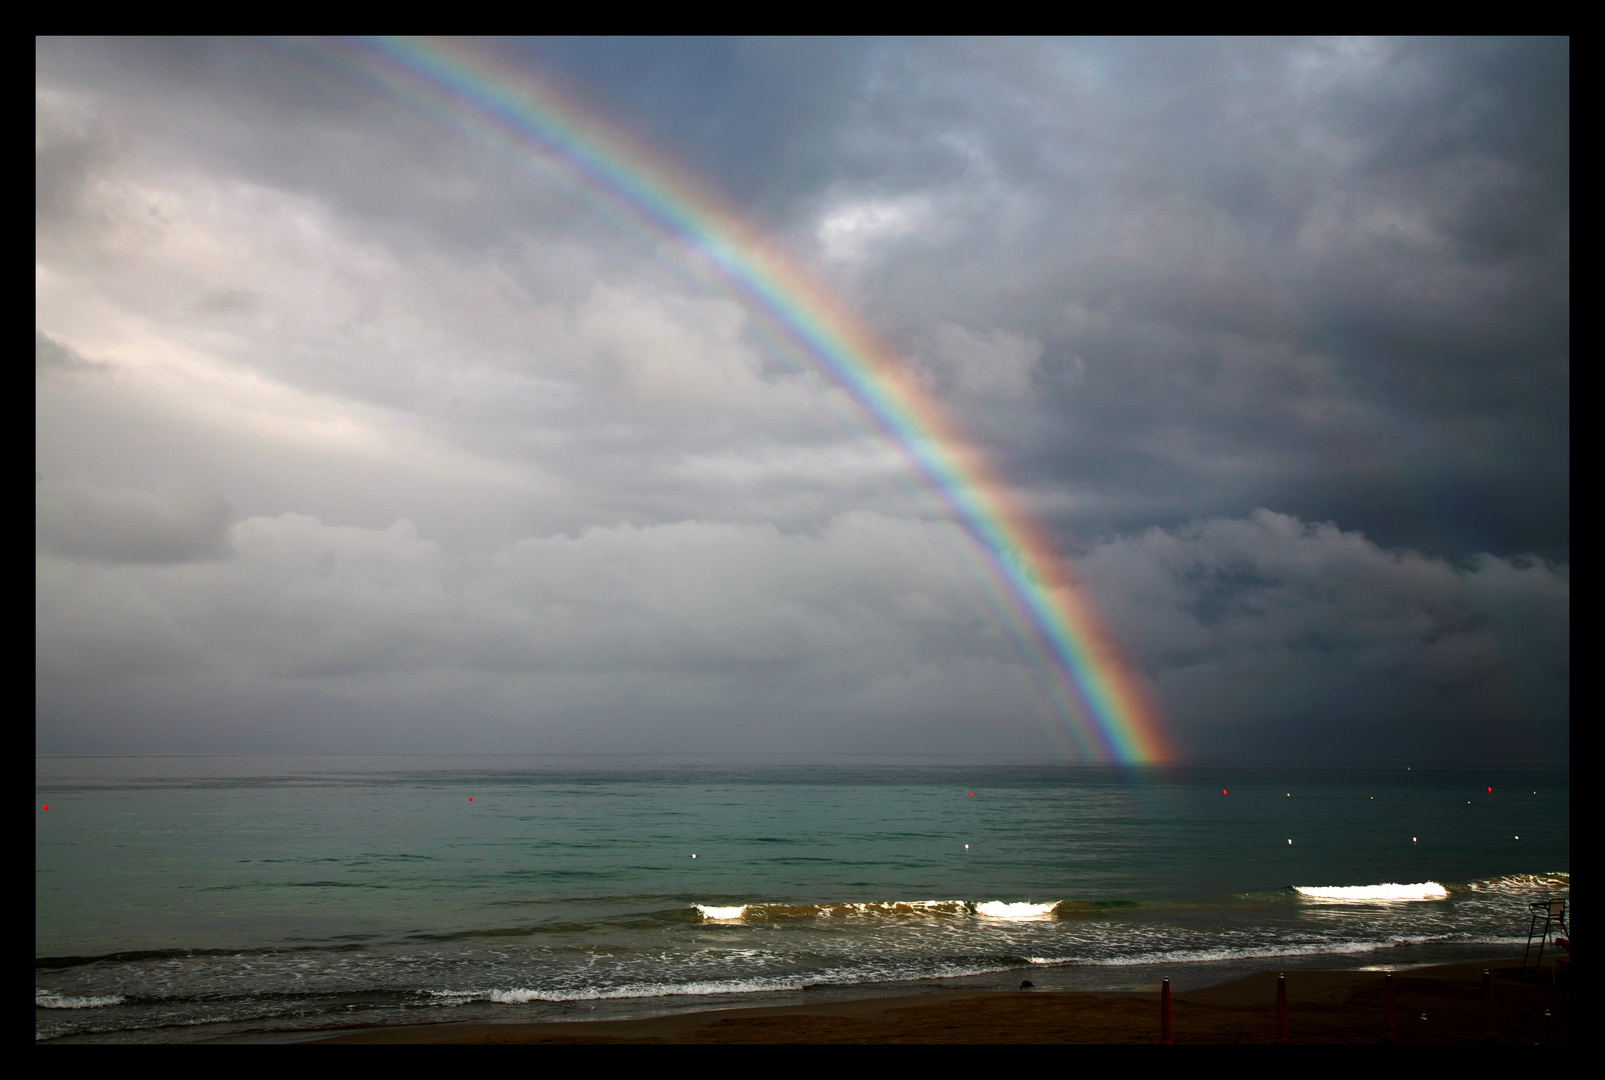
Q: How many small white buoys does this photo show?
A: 5